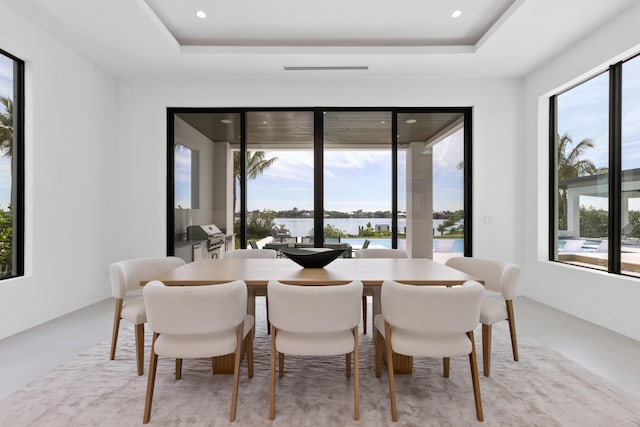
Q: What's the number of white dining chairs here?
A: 7